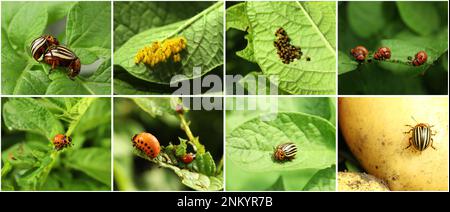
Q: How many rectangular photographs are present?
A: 8